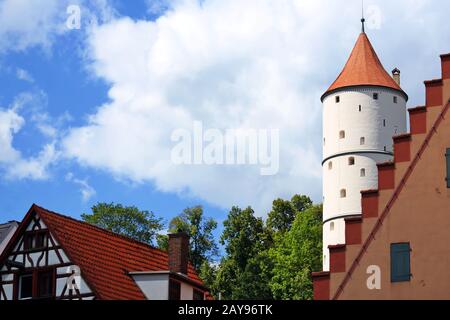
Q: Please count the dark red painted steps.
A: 9